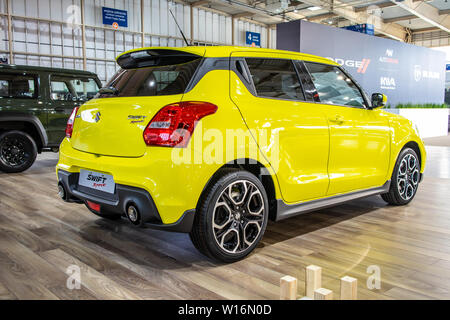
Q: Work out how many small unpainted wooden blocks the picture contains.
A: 4